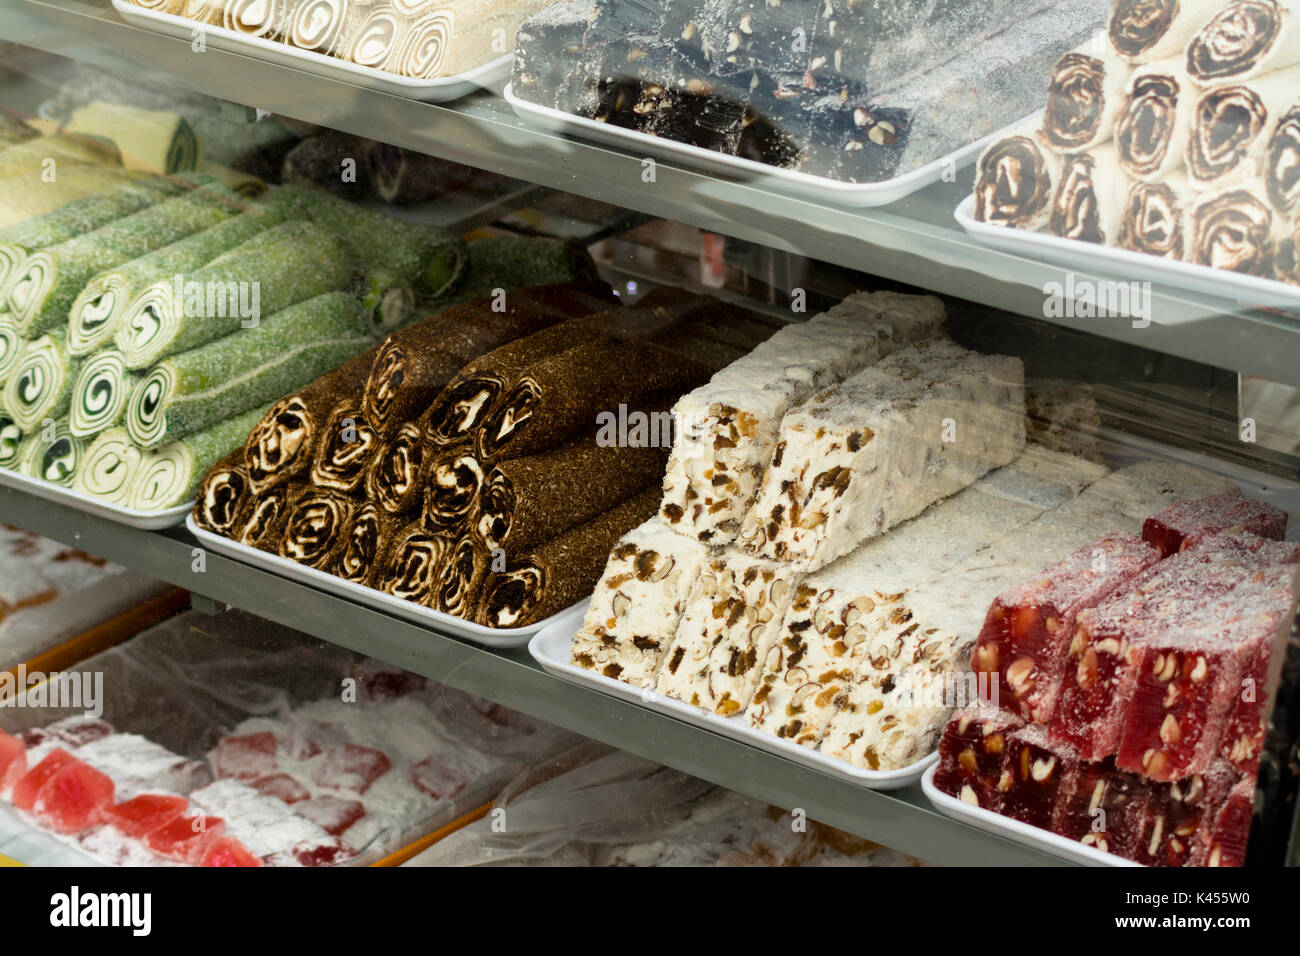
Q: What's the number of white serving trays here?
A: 7